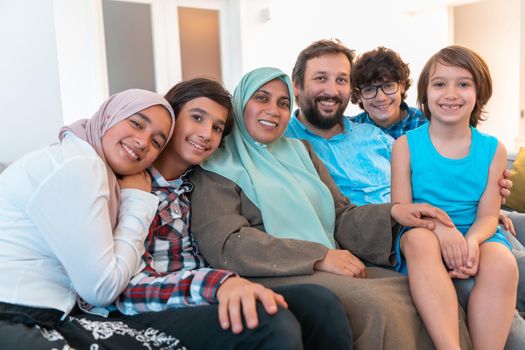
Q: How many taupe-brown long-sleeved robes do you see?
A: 1